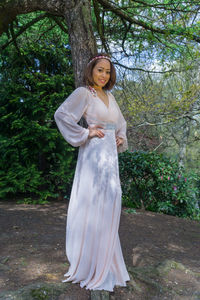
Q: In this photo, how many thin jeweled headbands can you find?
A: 1